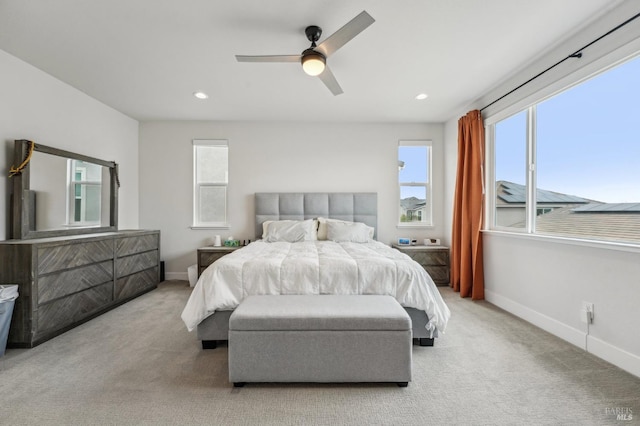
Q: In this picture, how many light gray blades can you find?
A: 3